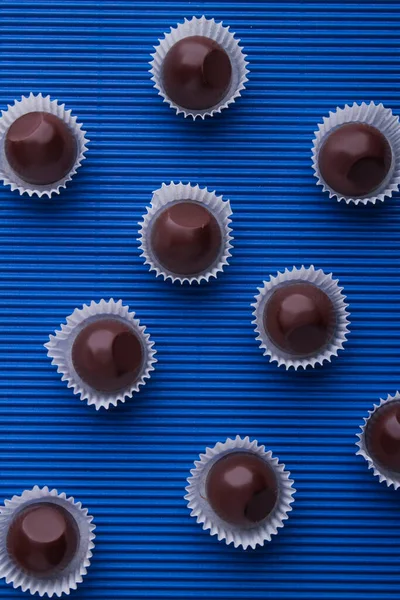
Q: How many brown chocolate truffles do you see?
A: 9